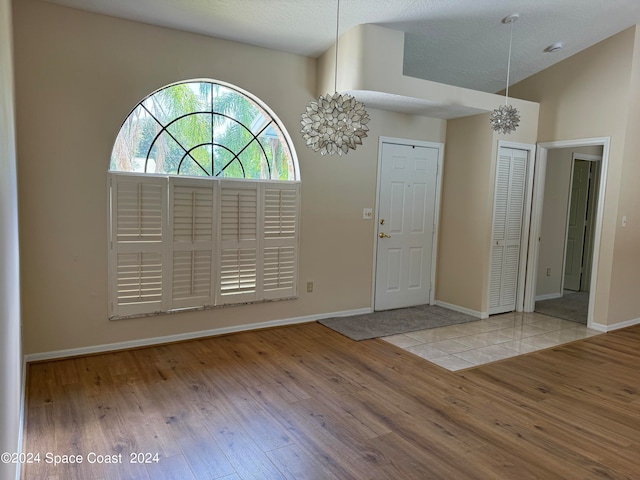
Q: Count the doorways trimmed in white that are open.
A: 2